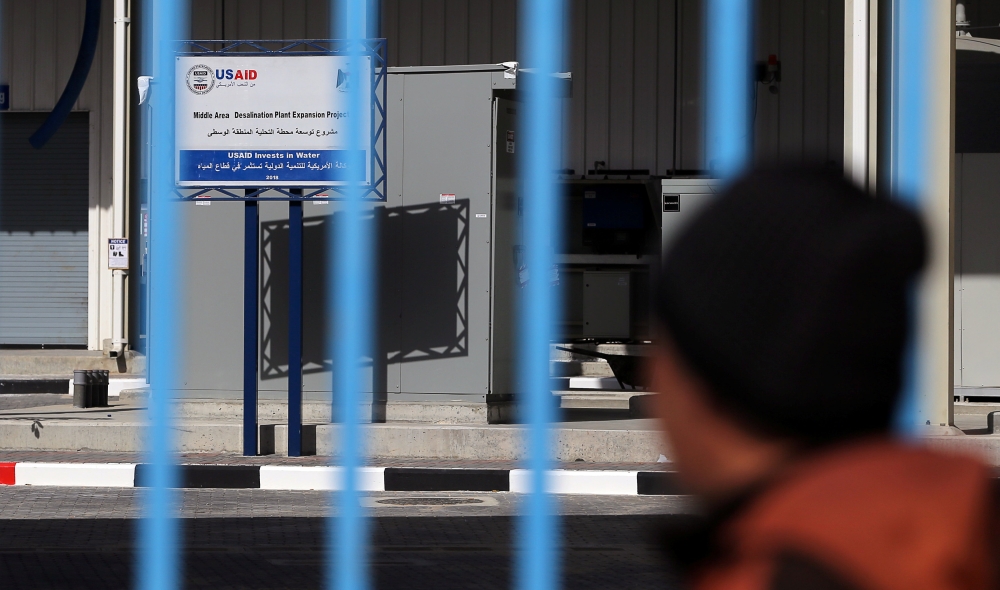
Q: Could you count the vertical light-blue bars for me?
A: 5